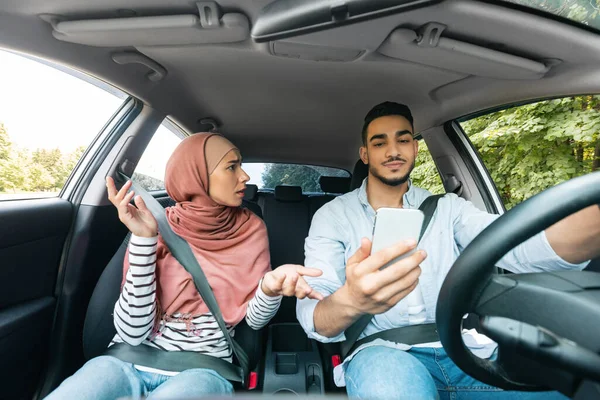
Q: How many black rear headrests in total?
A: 3